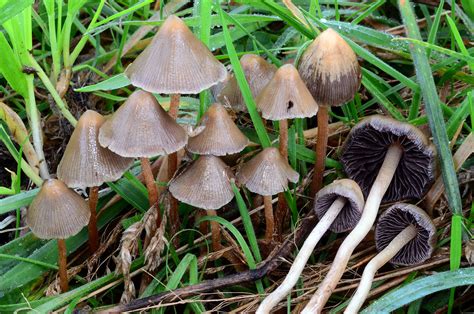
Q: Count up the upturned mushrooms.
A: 3